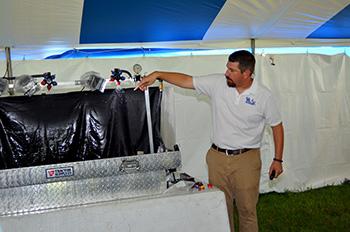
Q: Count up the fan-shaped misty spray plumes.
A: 1